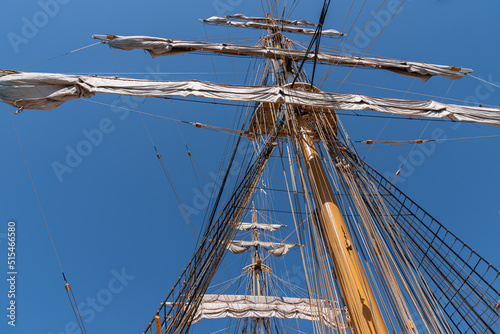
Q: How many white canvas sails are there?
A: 7